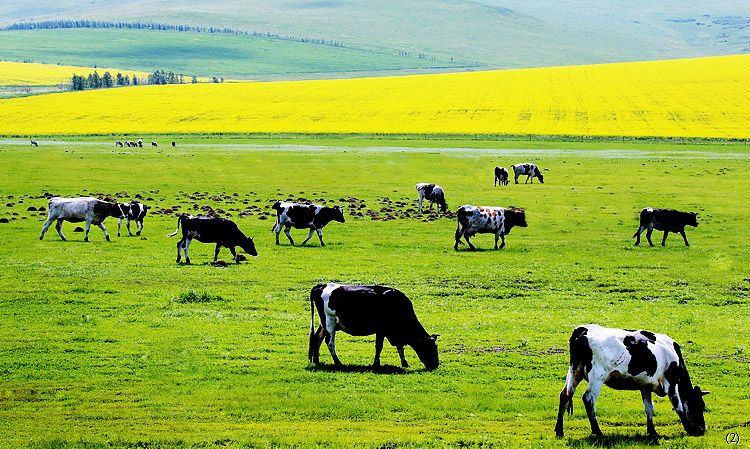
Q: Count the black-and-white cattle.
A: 11